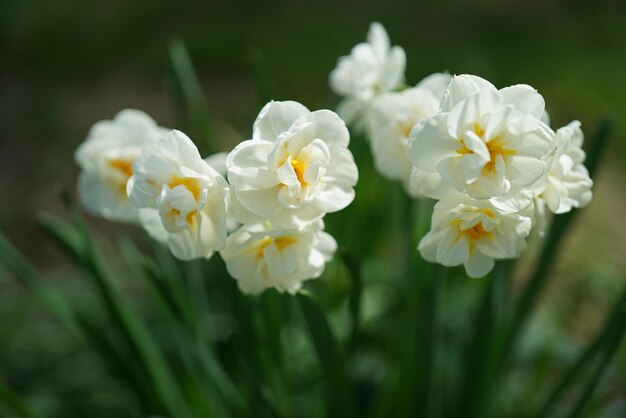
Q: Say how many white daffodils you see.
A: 9